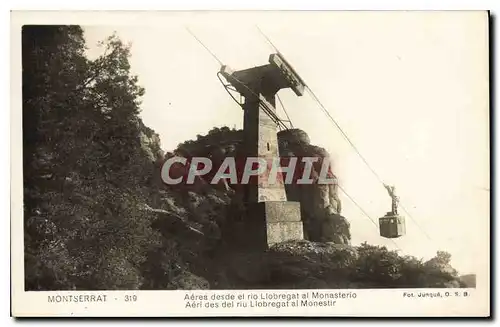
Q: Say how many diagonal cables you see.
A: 2